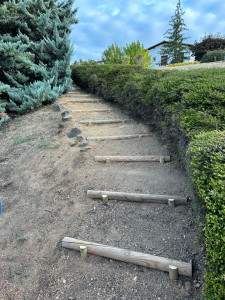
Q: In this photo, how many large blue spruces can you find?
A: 1